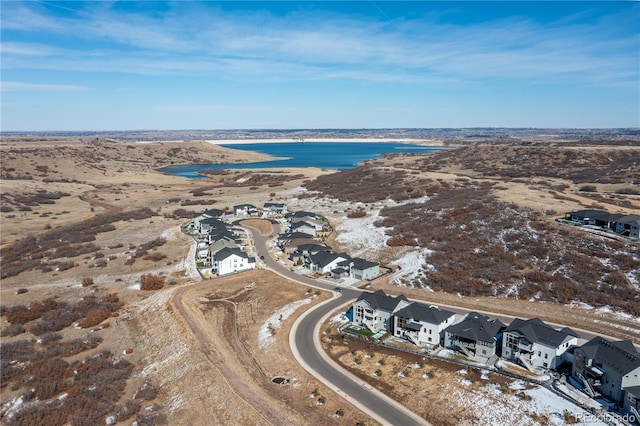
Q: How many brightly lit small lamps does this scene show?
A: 0